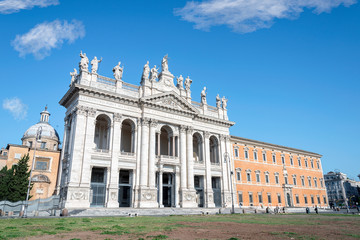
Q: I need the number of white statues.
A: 12